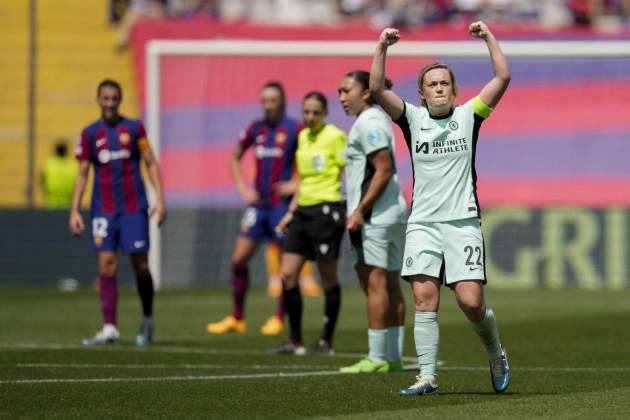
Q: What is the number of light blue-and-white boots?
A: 4